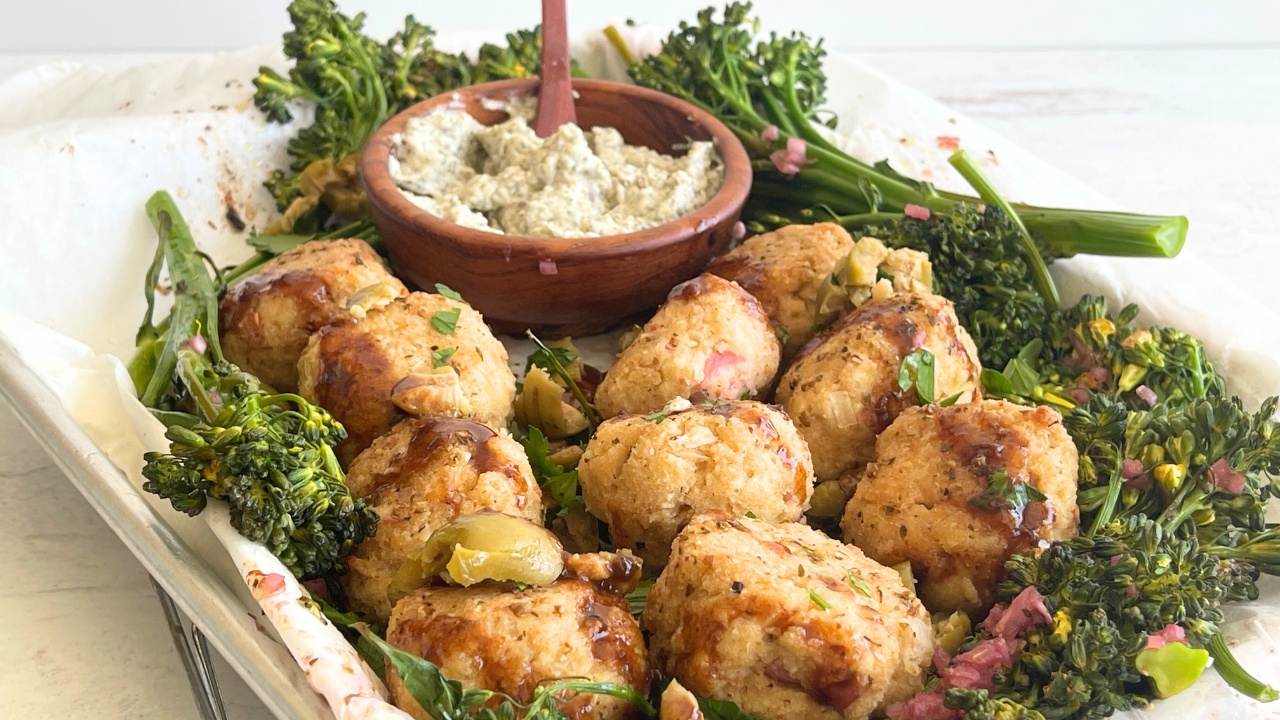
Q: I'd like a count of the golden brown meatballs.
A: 10